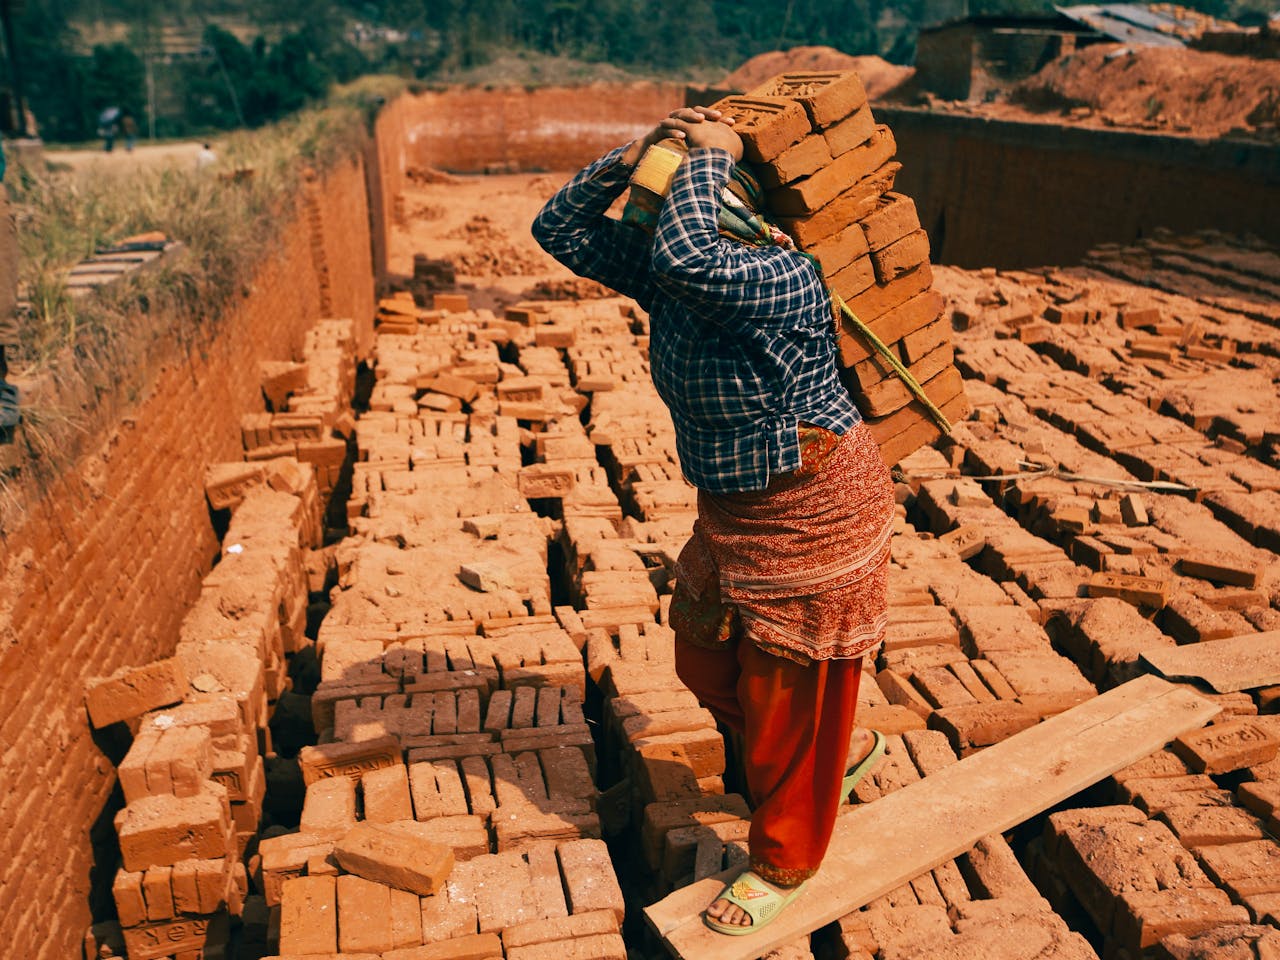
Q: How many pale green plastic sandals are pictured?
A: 2